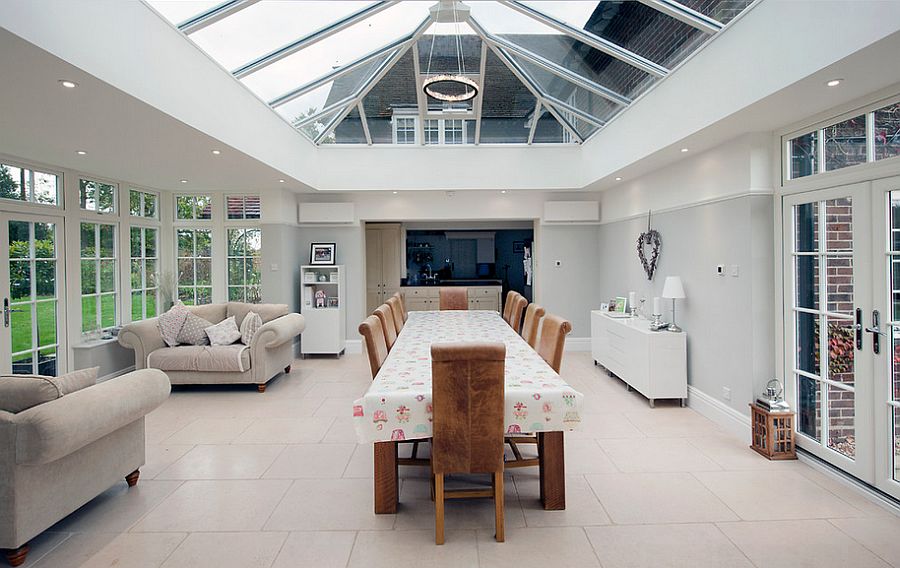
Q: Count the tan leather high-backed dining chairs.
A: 10